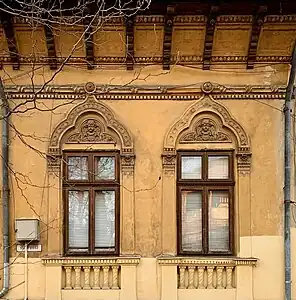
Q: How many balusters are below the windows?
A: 12